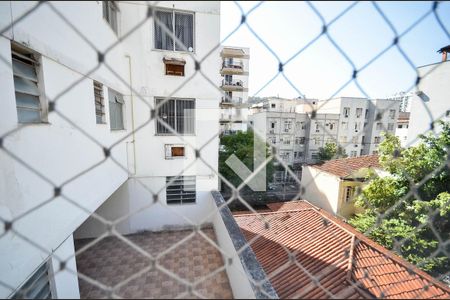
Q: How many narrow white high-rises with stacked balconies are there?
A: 1